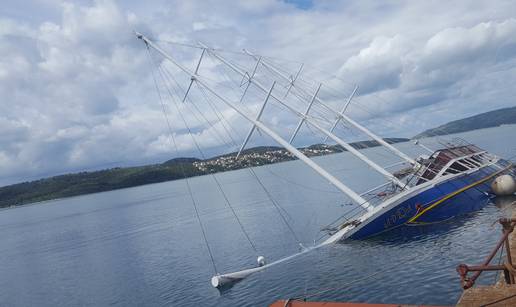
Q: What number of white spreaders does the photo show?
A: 6